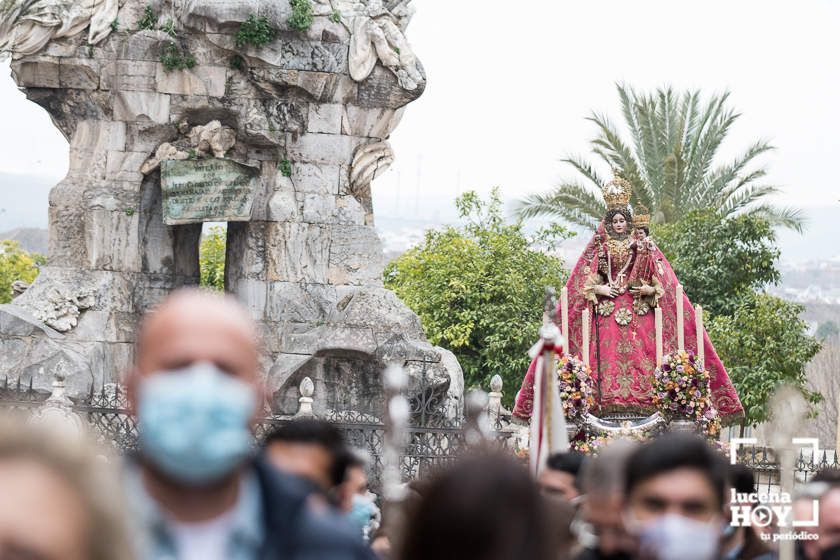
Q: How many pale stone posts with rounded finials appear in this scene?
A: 3